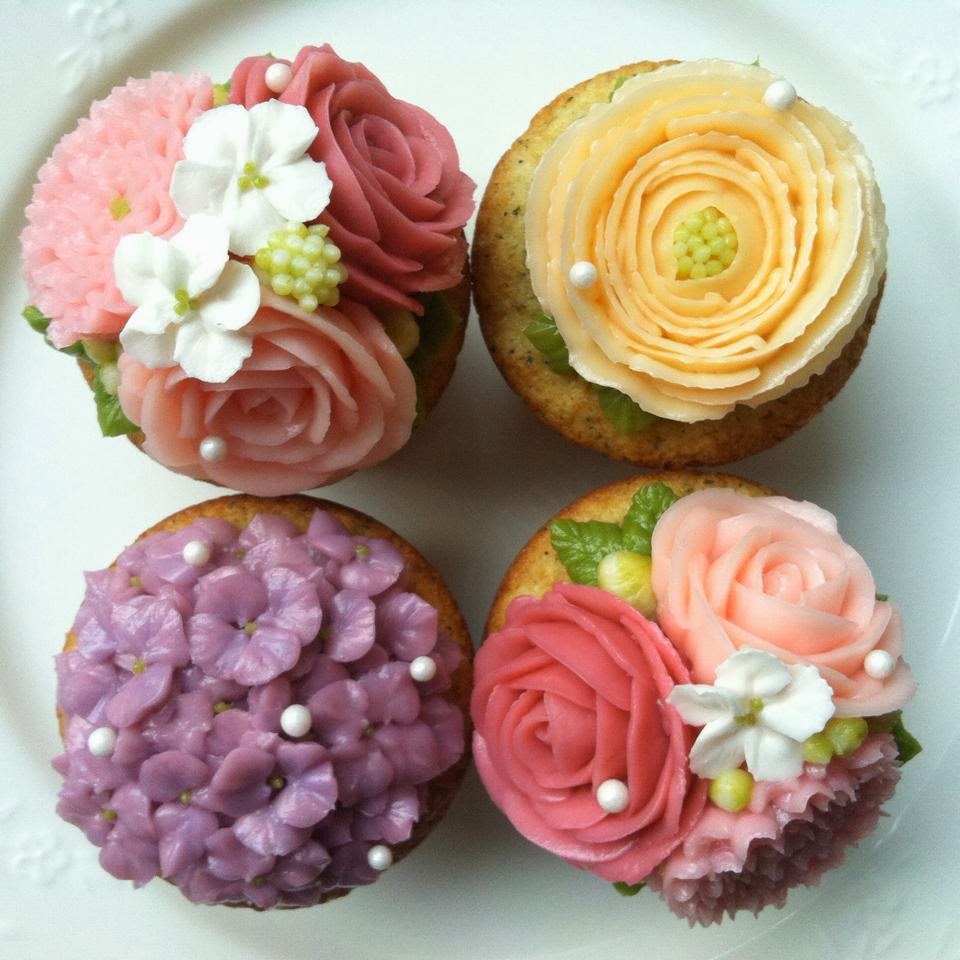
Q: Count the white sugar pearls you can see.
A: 11